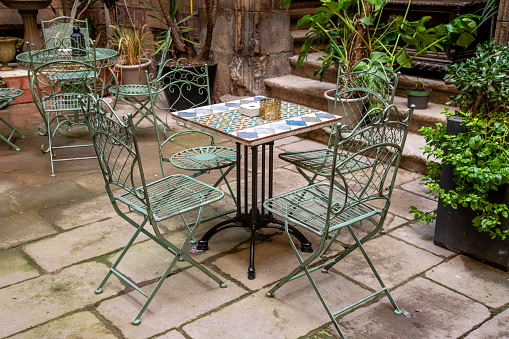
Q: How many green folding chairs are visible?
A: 8